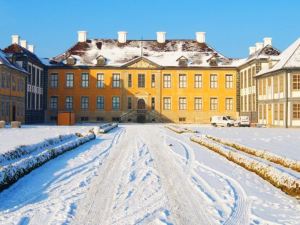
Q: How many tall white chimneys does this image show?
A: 10